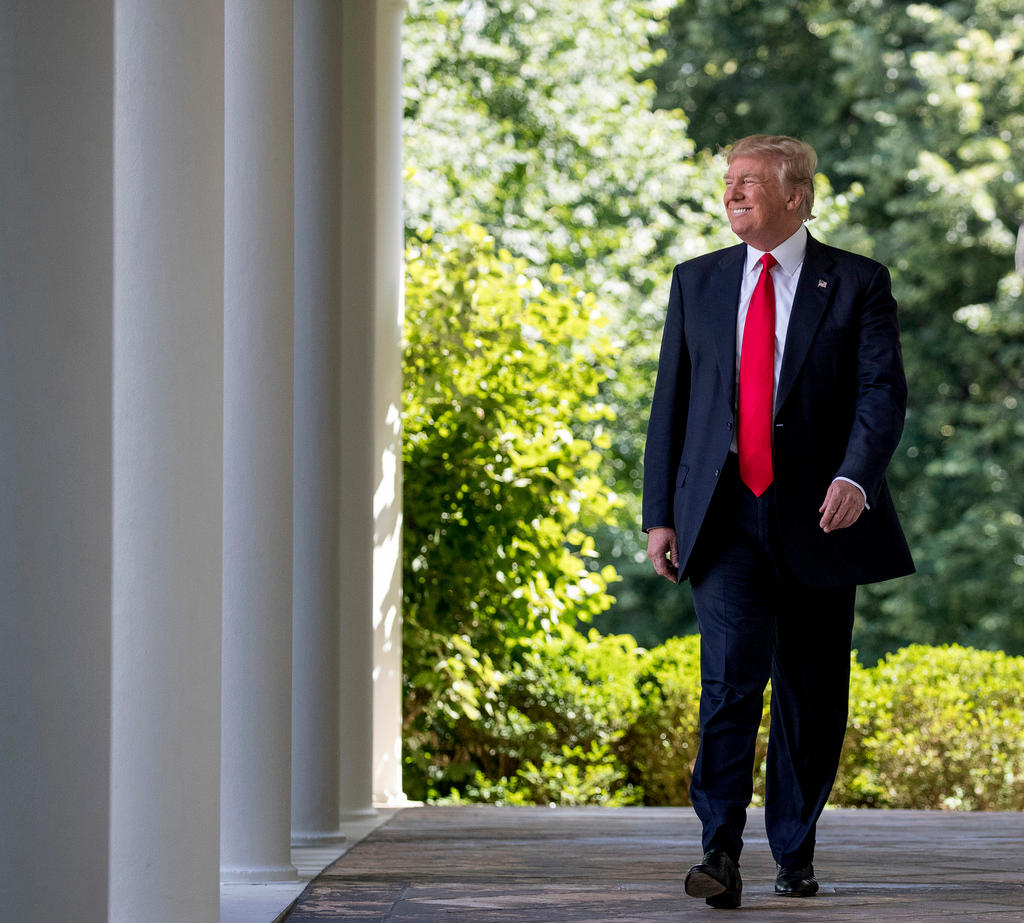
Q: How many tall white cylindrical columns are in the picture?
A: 6